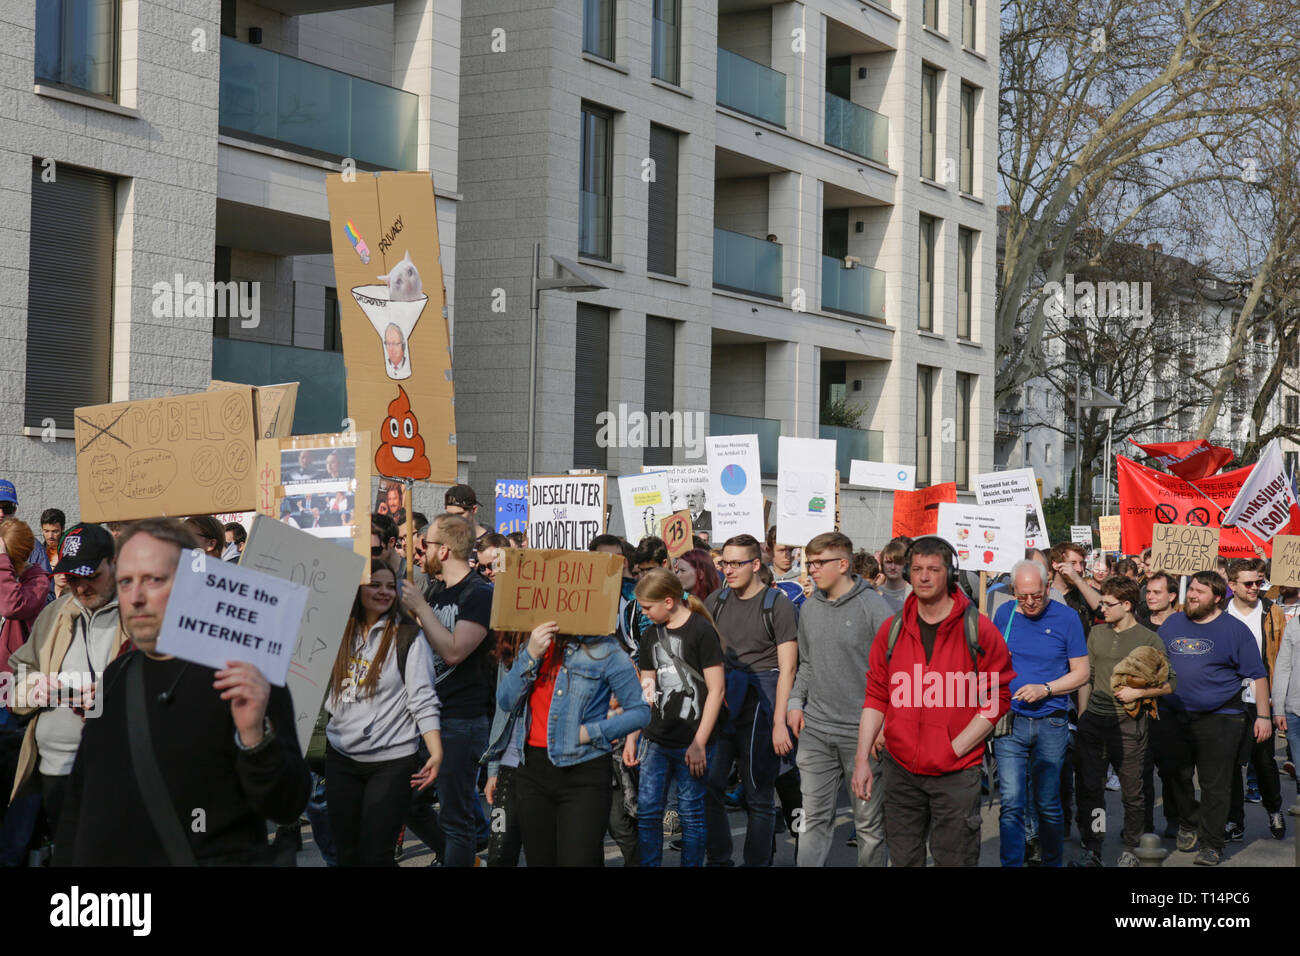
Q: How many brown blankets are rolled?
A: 1